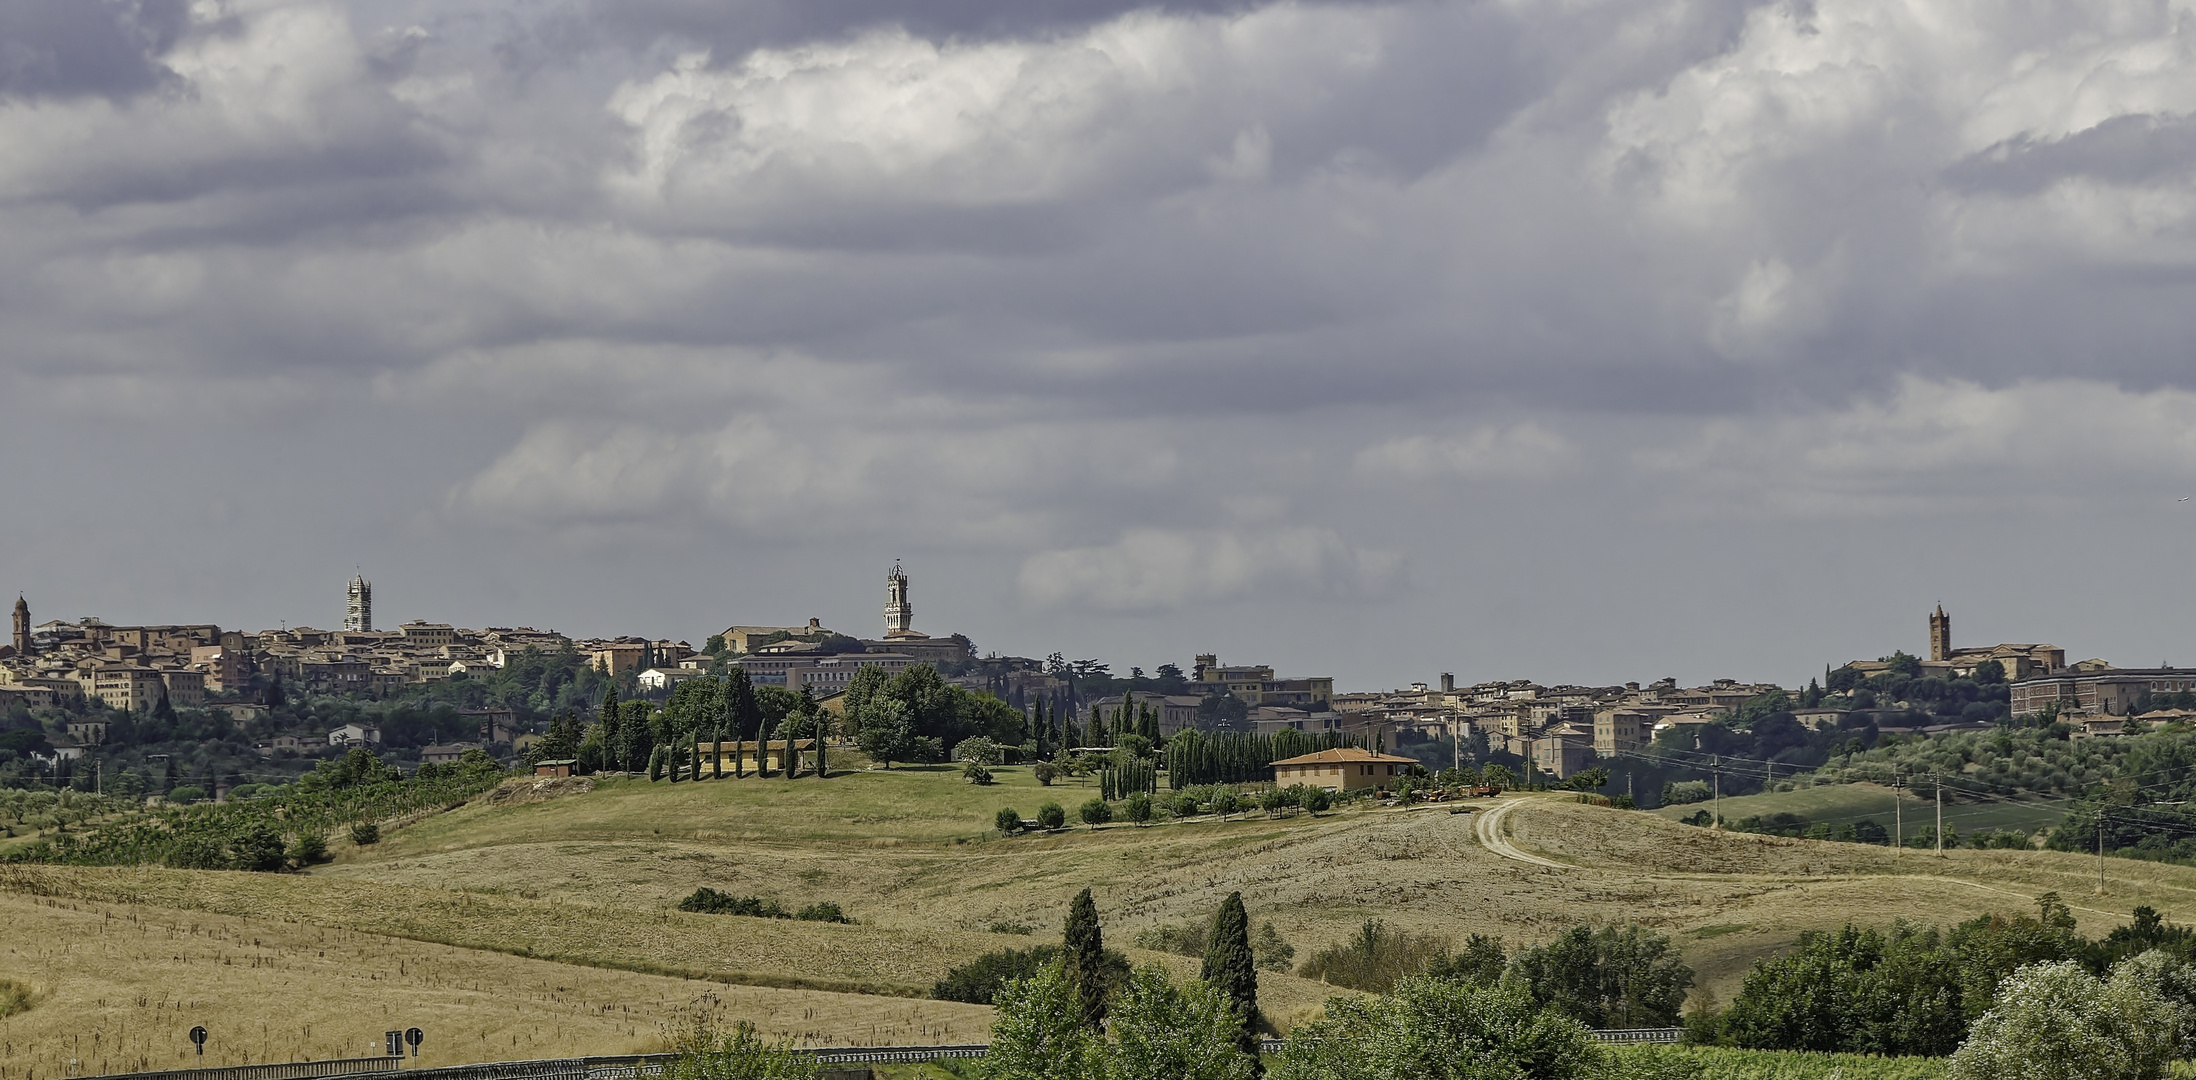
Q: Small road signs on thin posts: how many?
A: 3